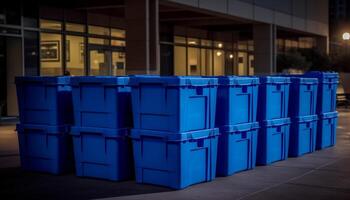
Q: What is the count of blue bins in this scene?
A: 14